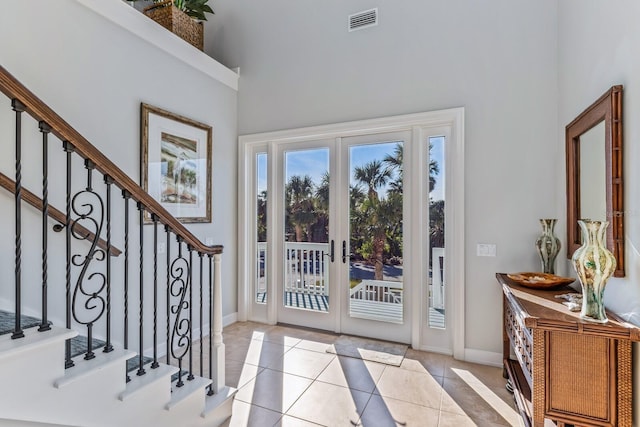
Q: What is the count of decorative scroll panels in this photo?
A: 2